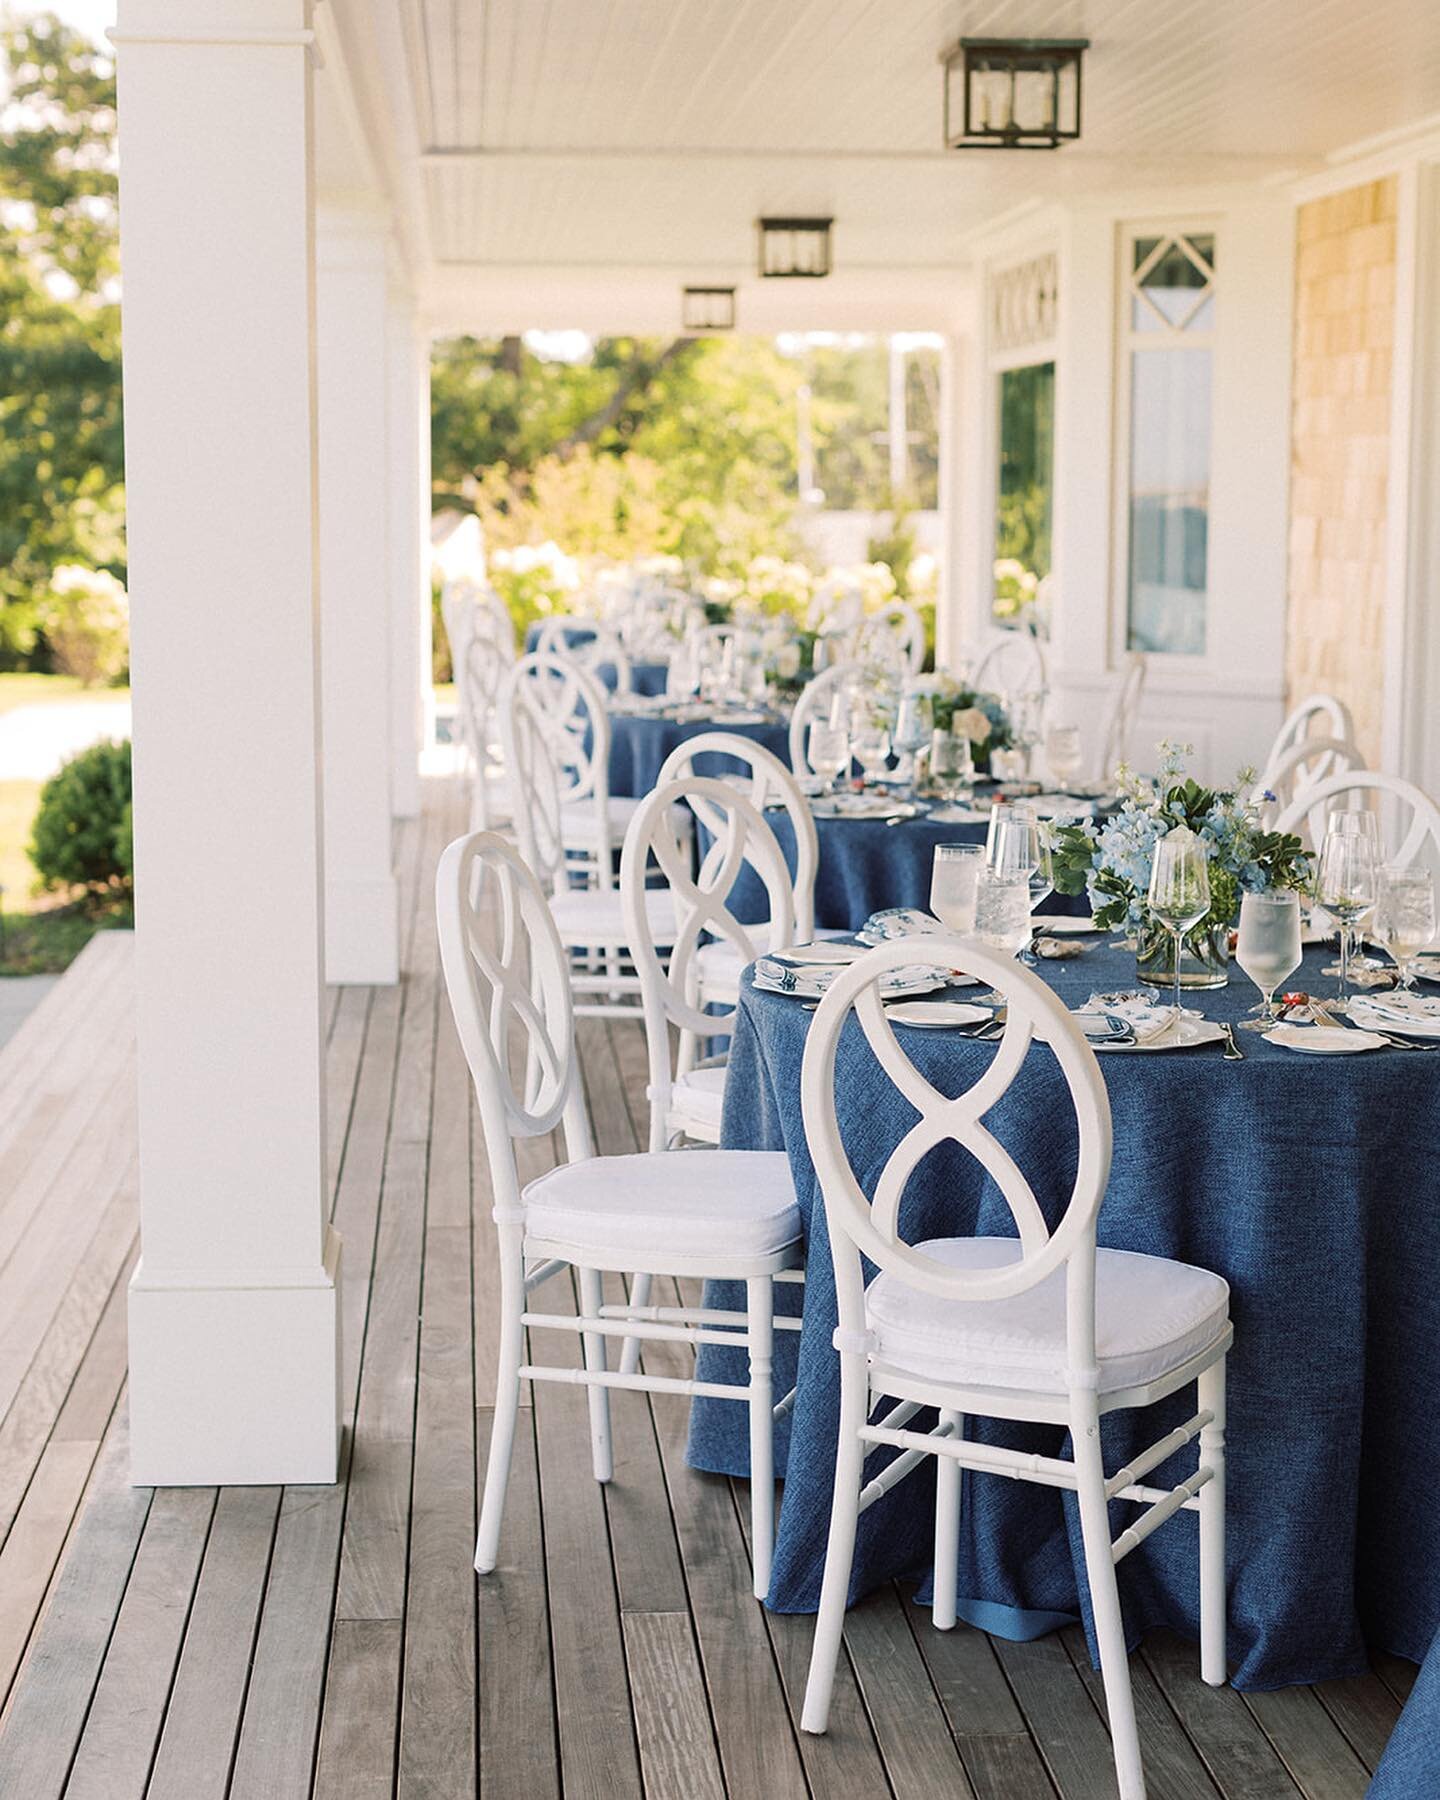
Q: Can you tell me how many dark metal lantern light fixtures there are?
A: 3